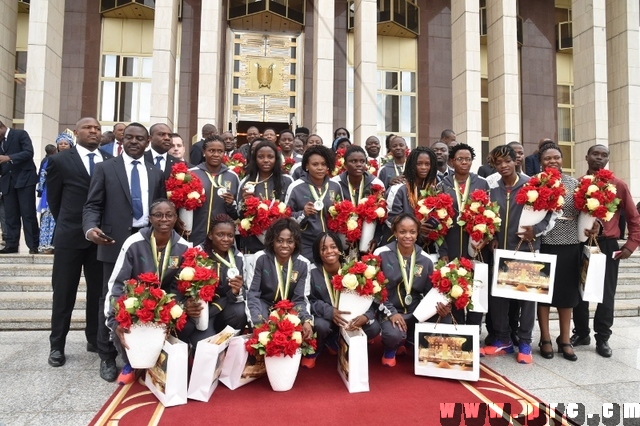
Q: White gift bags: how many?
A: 8